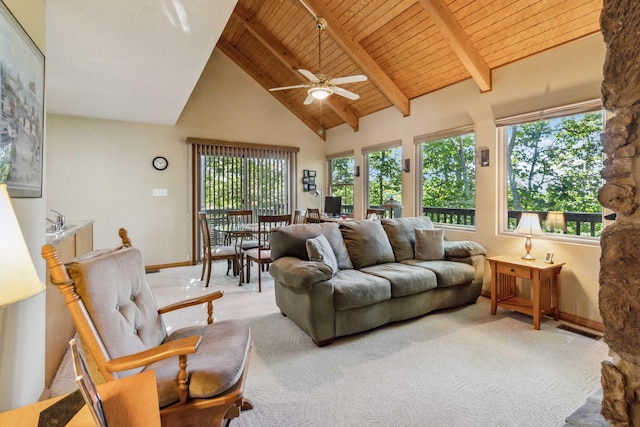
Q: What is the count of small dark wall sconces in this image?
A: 3